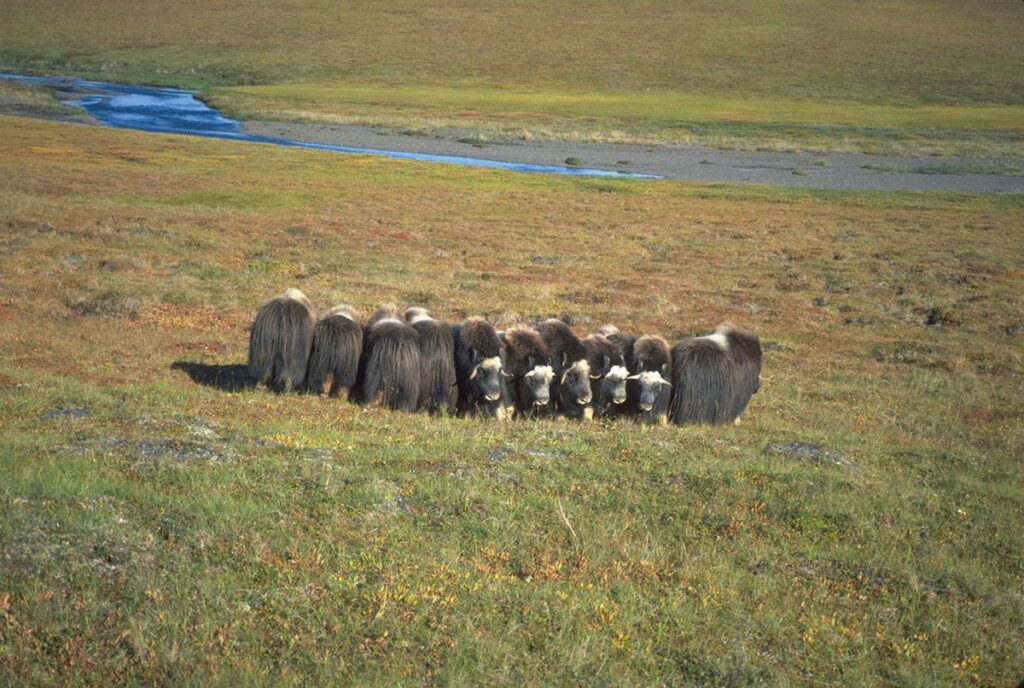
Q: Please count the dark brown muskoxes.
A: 11